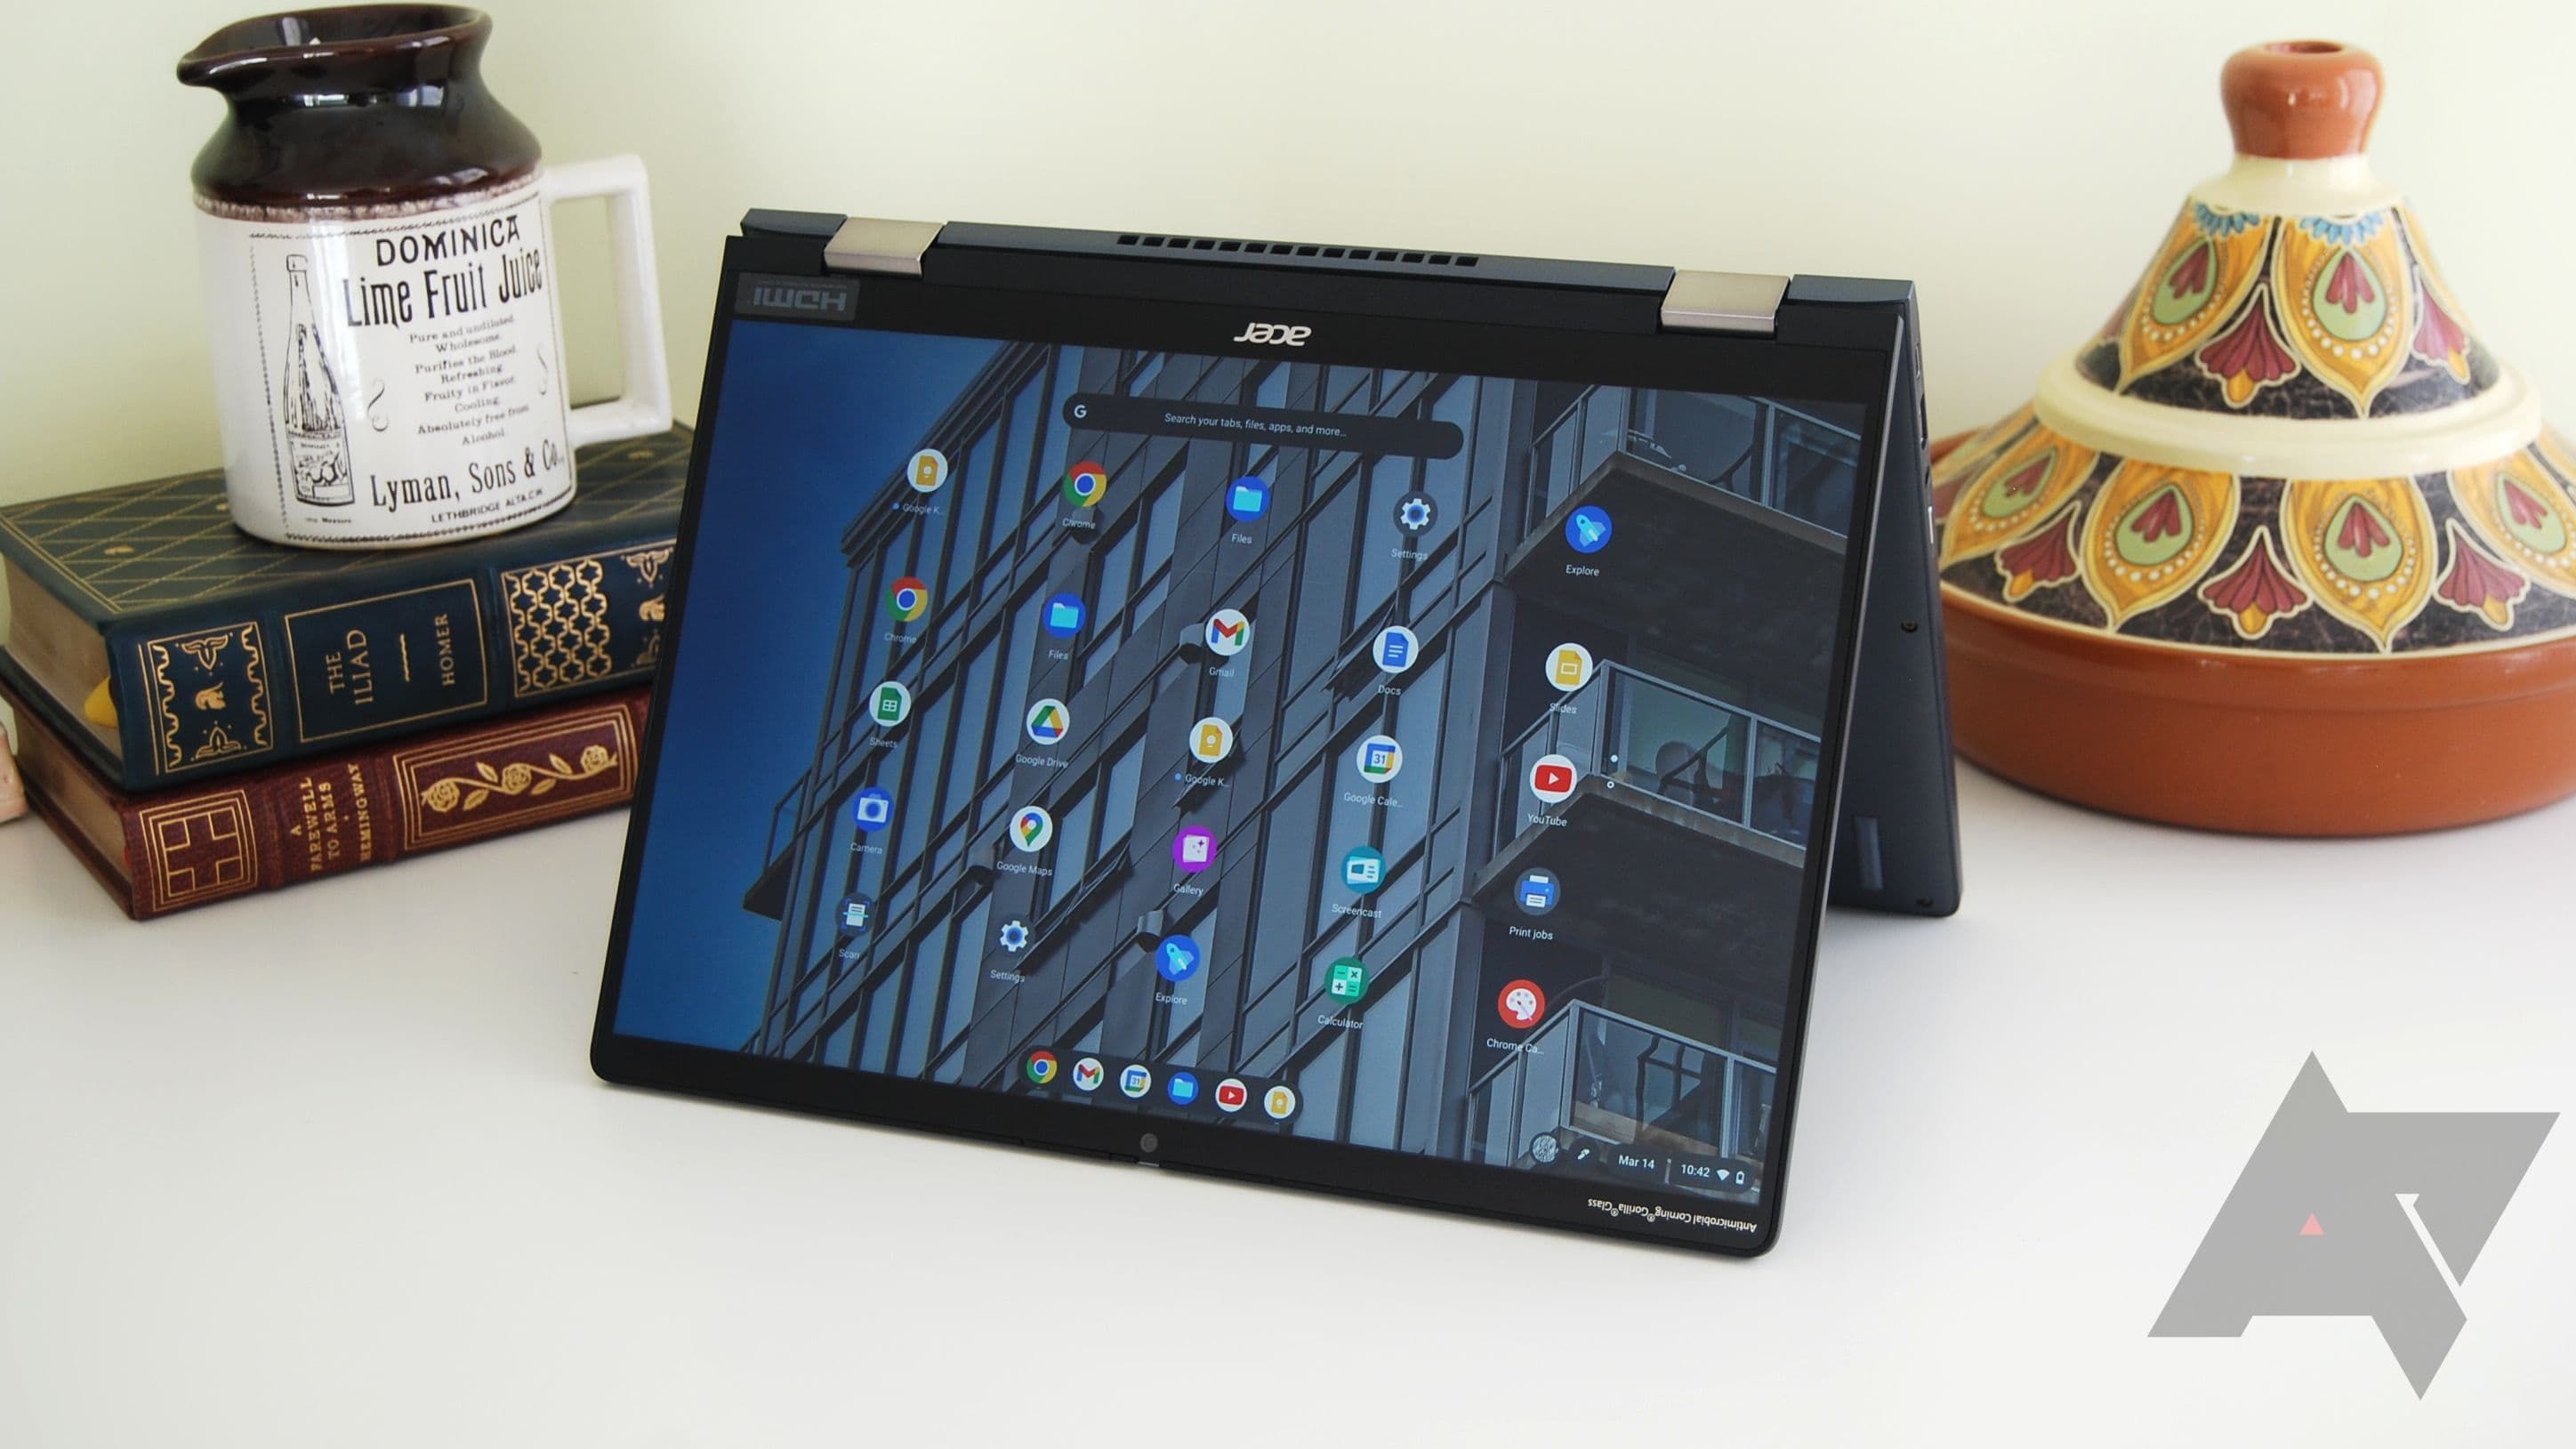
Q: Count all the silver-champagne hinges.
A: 2